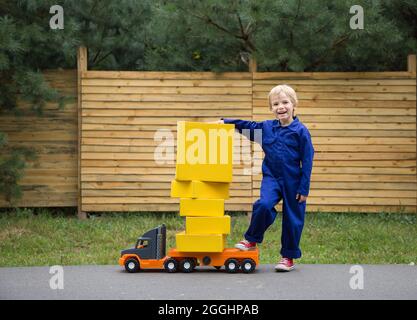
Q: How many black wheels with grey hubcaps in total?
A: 5